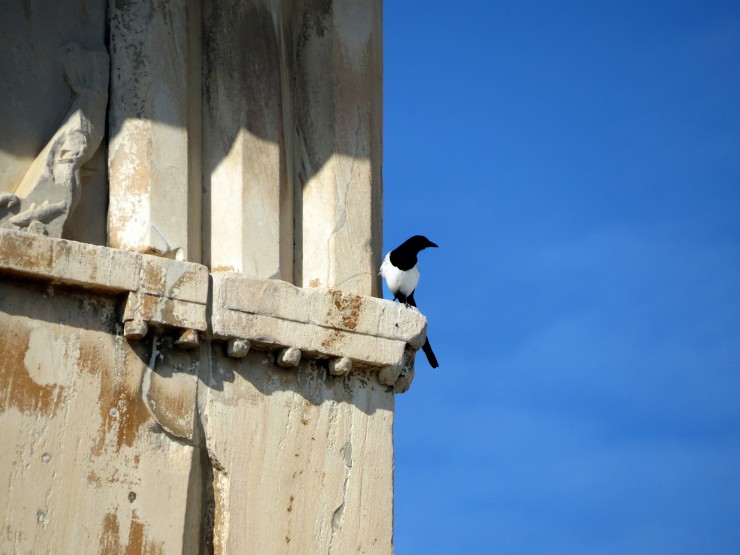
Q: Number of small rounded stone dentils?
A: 6